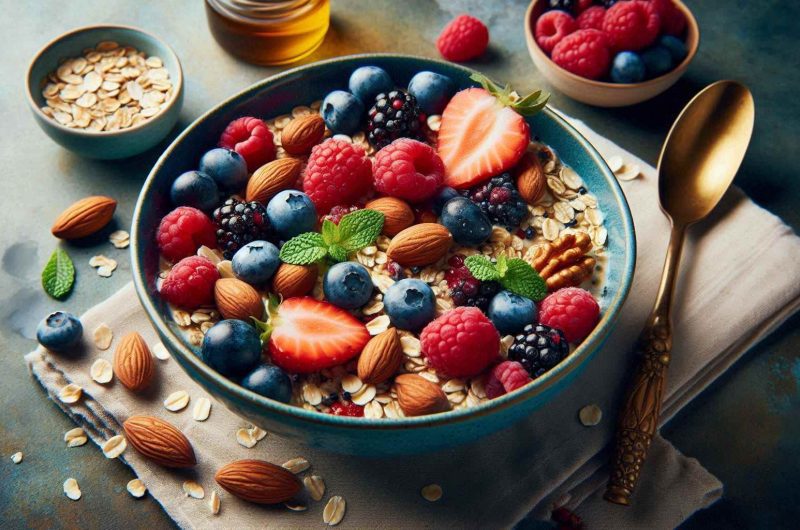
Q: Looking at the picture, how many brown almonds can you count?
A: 13